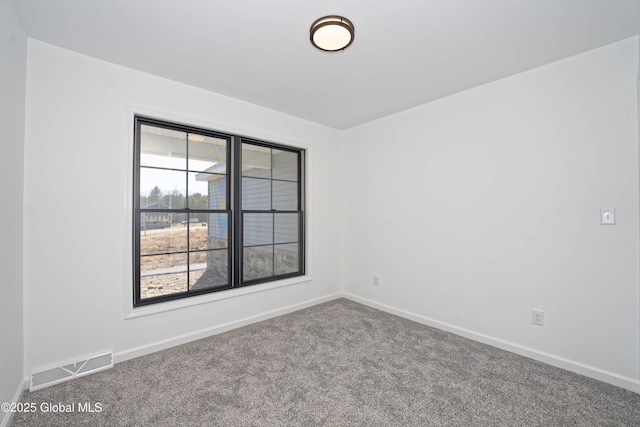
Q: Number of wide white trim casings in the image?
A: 1